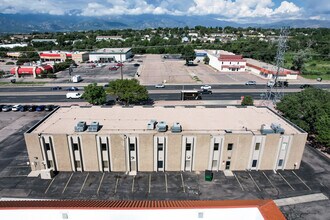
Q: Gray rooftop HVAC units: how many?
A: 7